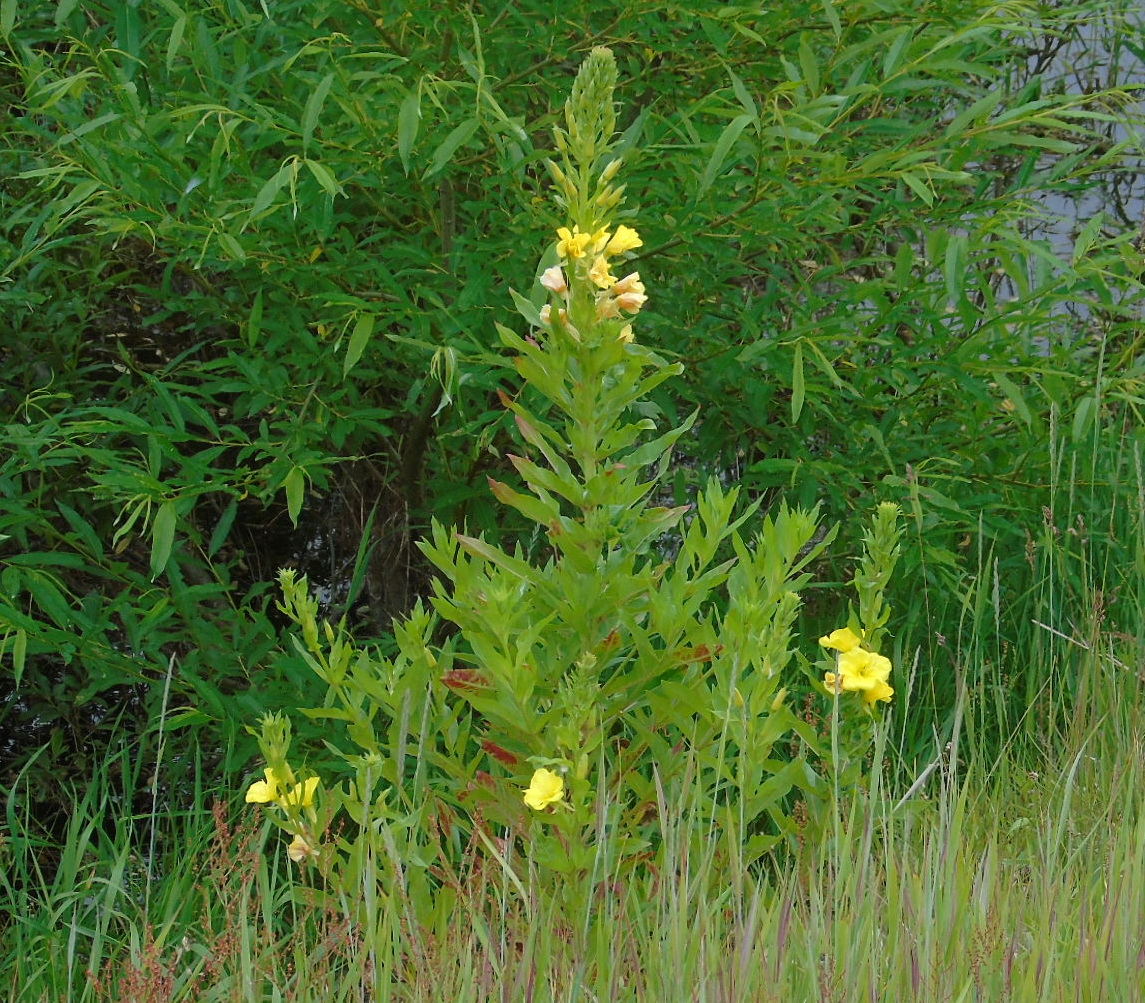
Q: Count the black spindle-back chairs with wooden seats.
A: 0